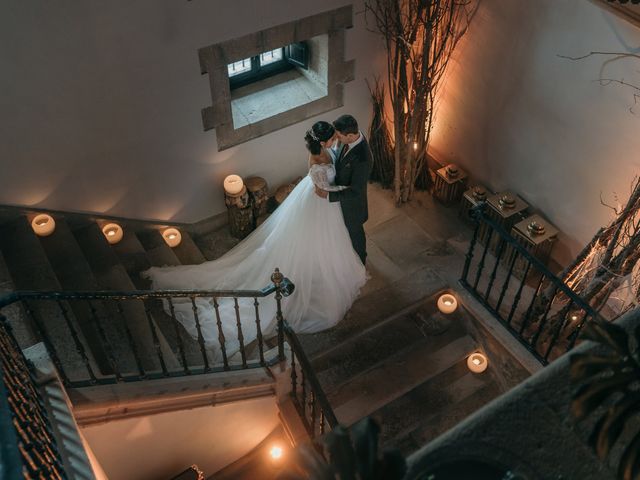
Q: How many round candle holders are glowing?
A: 6